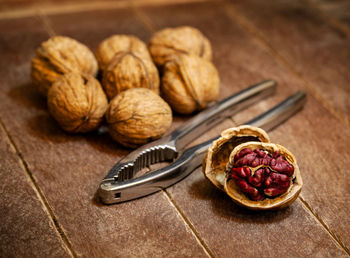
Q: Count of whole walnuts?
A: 7